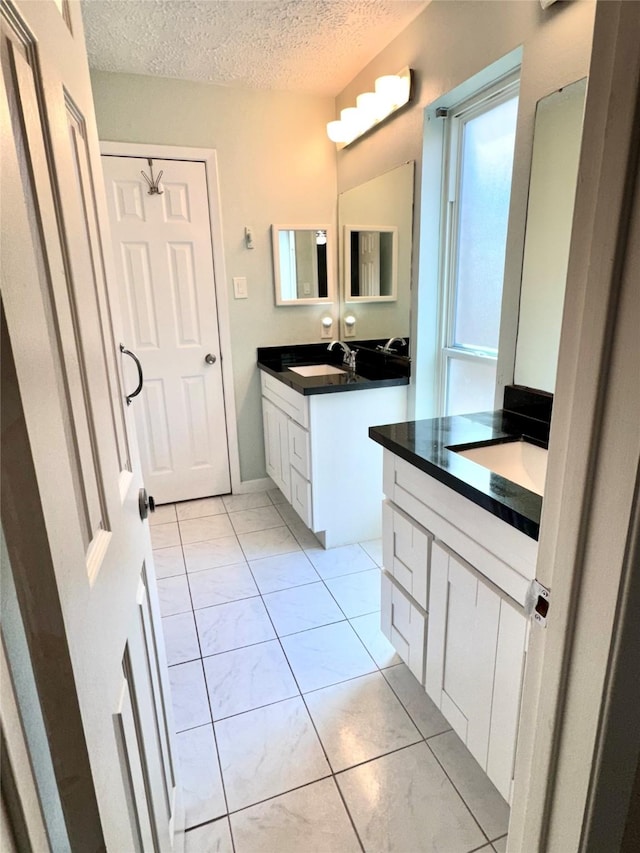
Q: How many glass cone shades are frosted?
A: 4